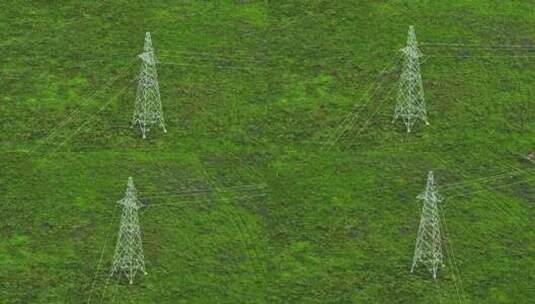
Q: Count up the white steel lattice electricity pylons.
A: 4